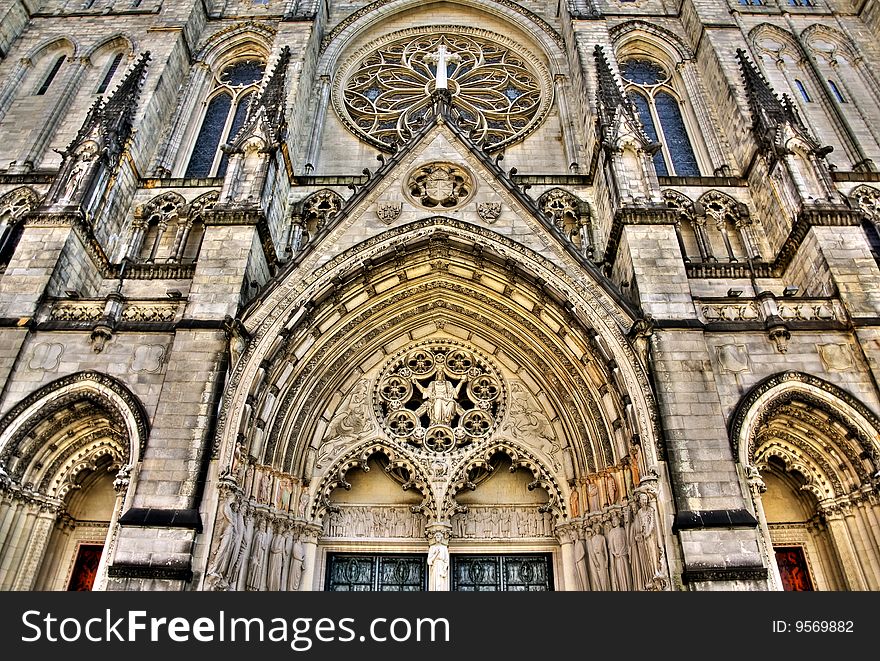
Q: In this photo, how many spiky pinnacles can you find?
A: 4